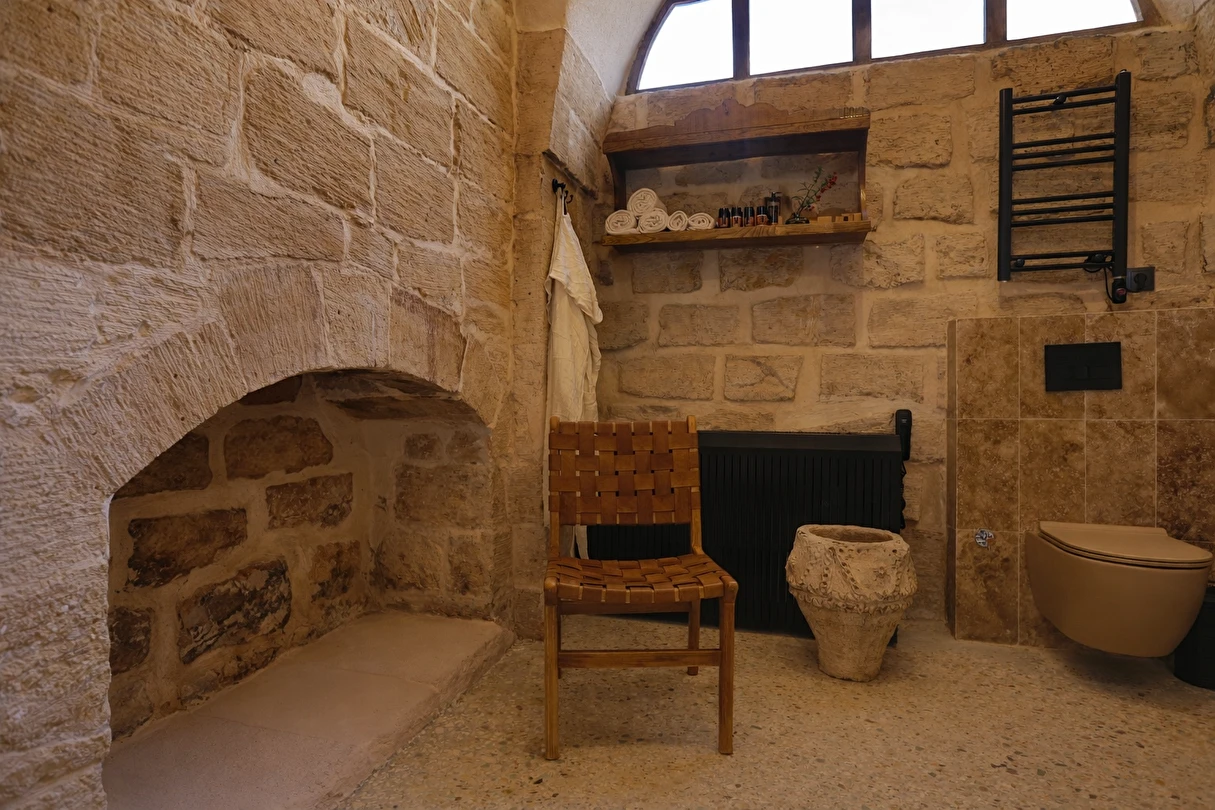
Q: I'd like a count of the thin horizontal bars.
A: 10